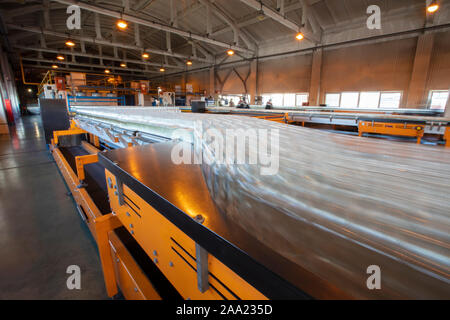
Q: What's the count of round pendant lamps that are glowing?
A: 12